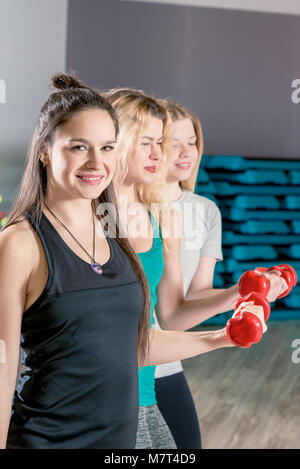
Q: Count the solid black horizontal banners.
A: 1